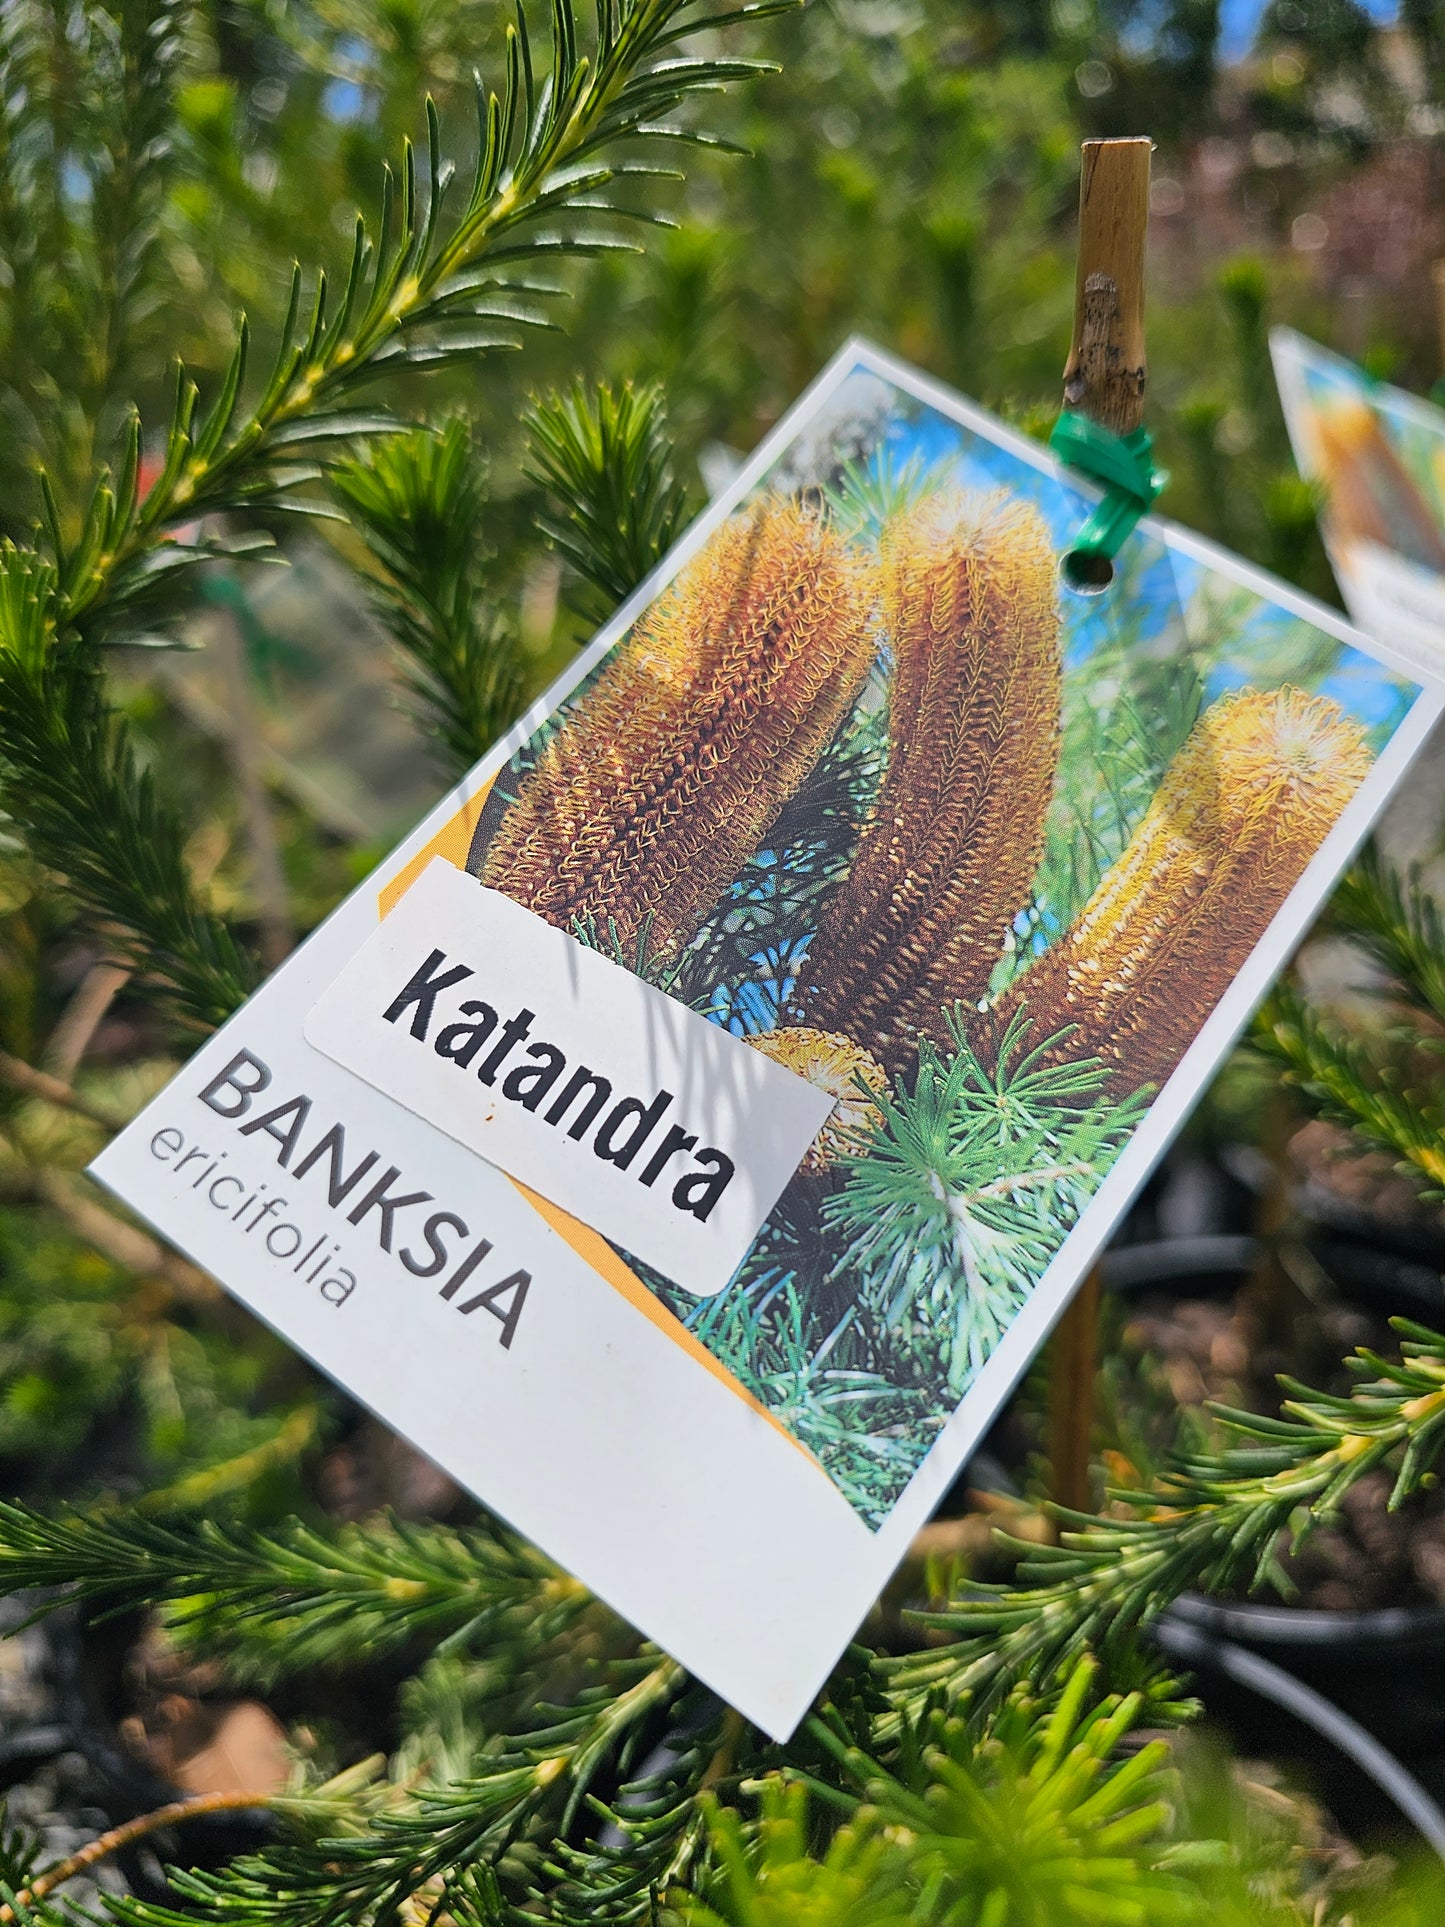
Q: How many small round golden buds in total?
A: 1